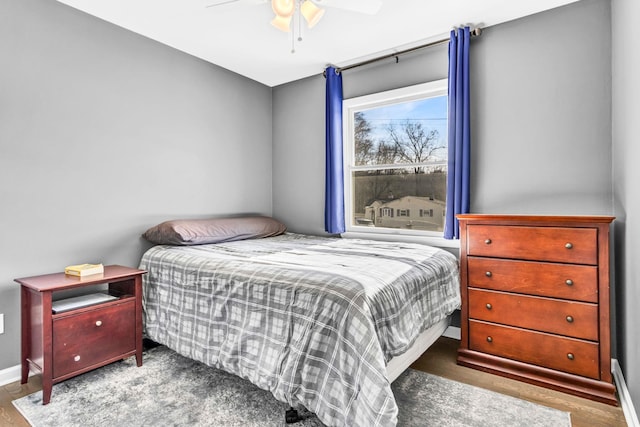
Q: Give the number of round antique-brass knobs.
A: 8